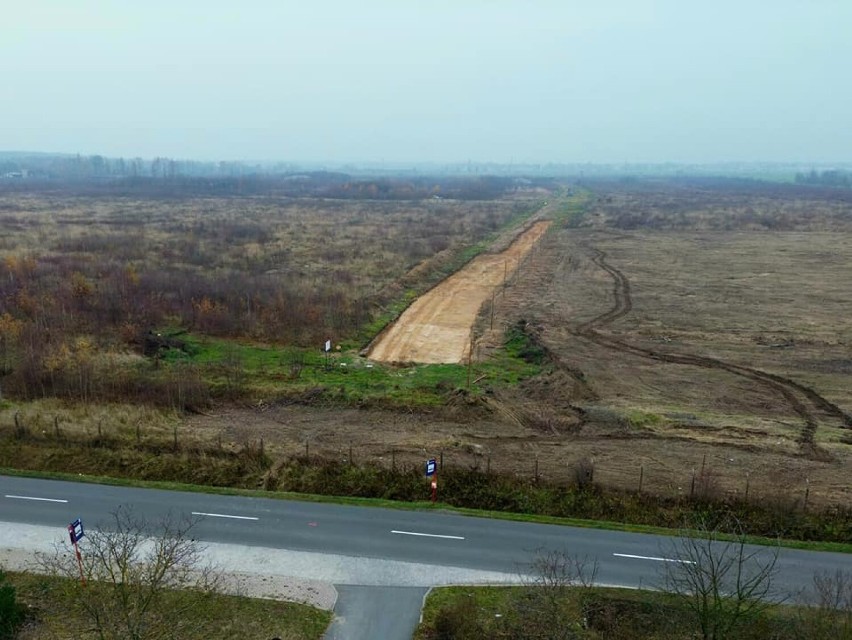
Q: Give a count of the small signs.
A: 3